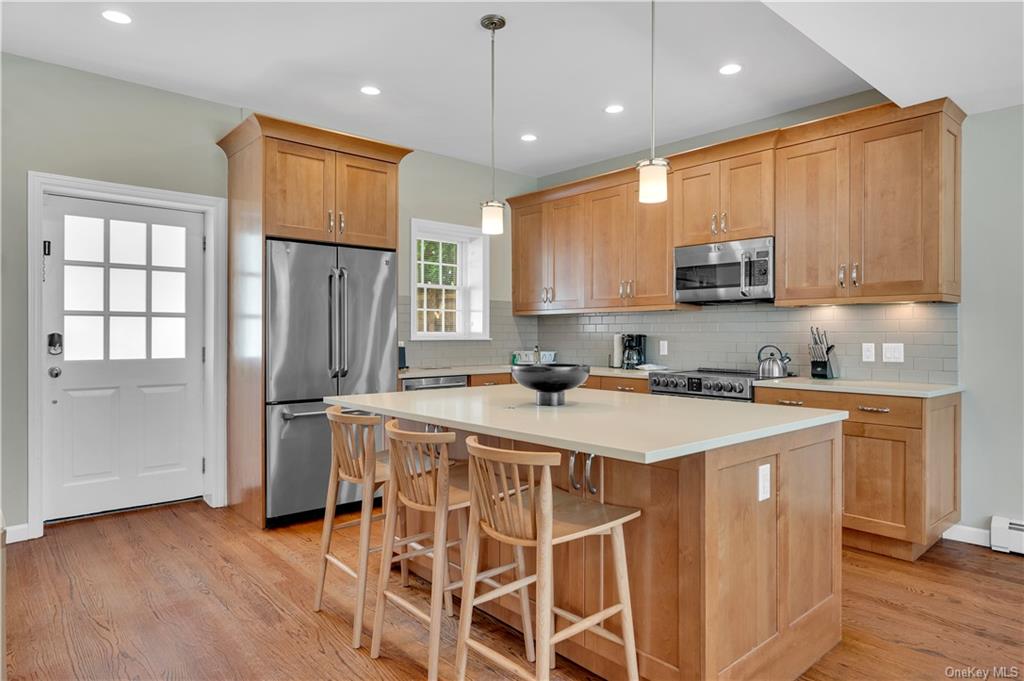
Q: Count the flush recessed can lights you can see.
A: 5